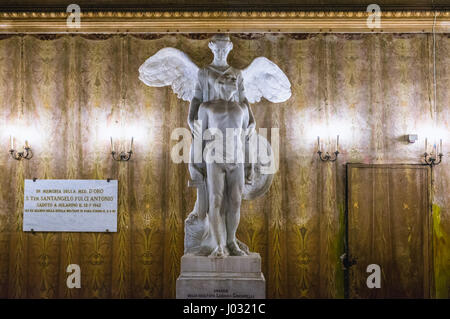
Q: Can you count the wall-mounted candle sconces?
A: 4